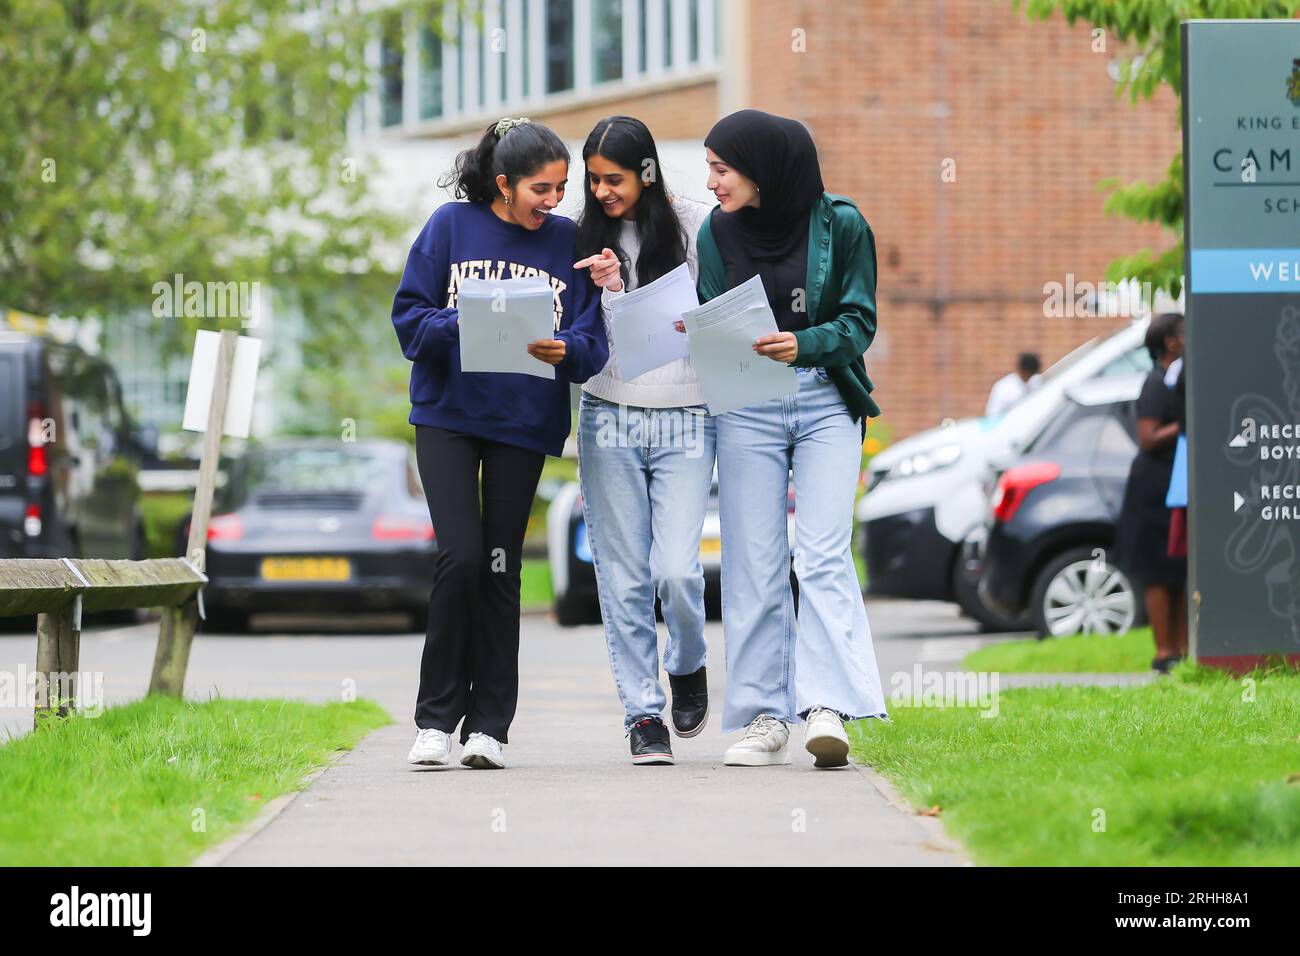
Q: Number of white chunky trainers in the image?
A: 4